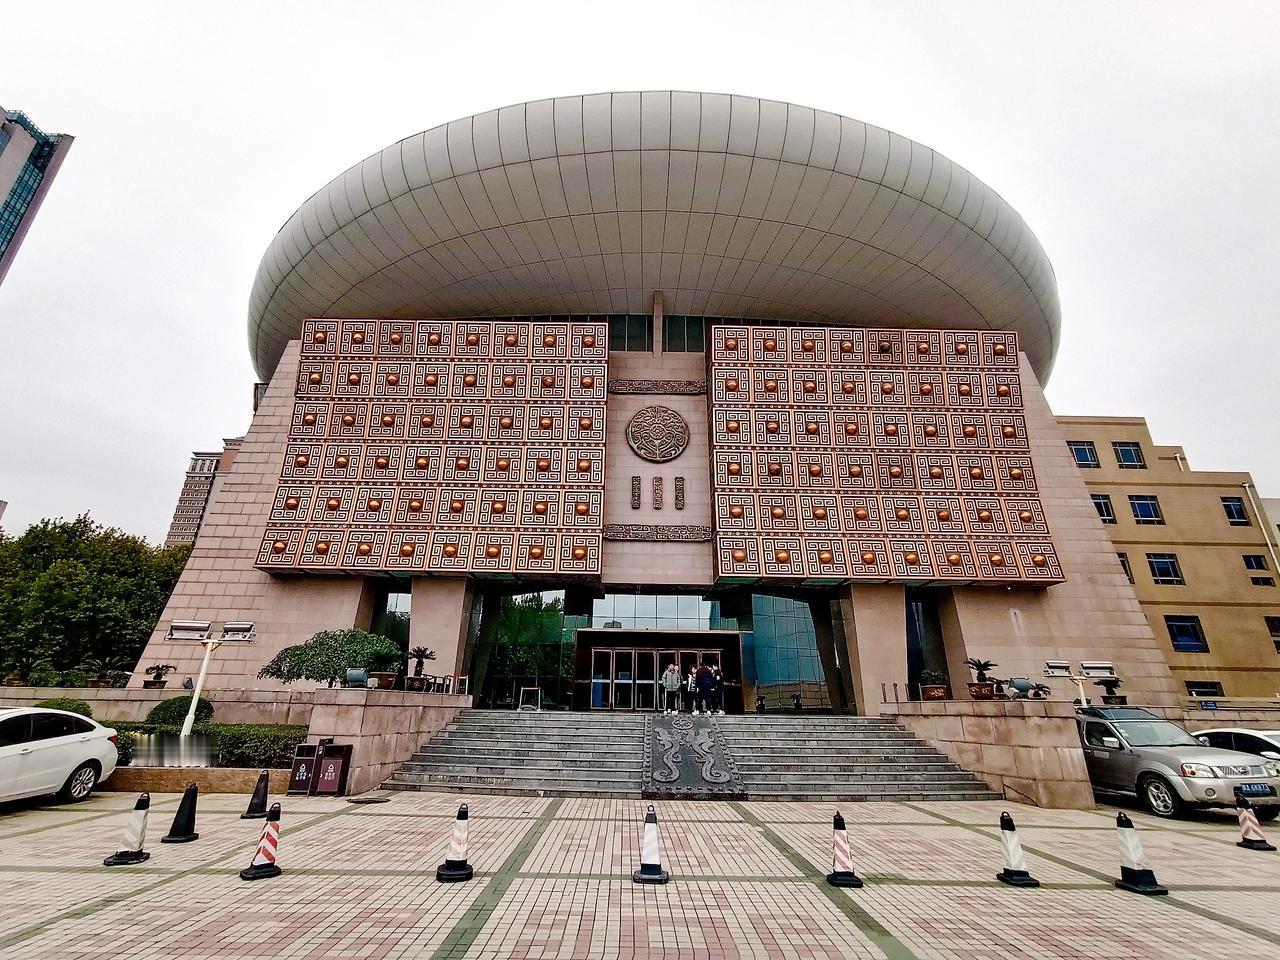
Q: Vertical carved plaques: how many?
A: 3